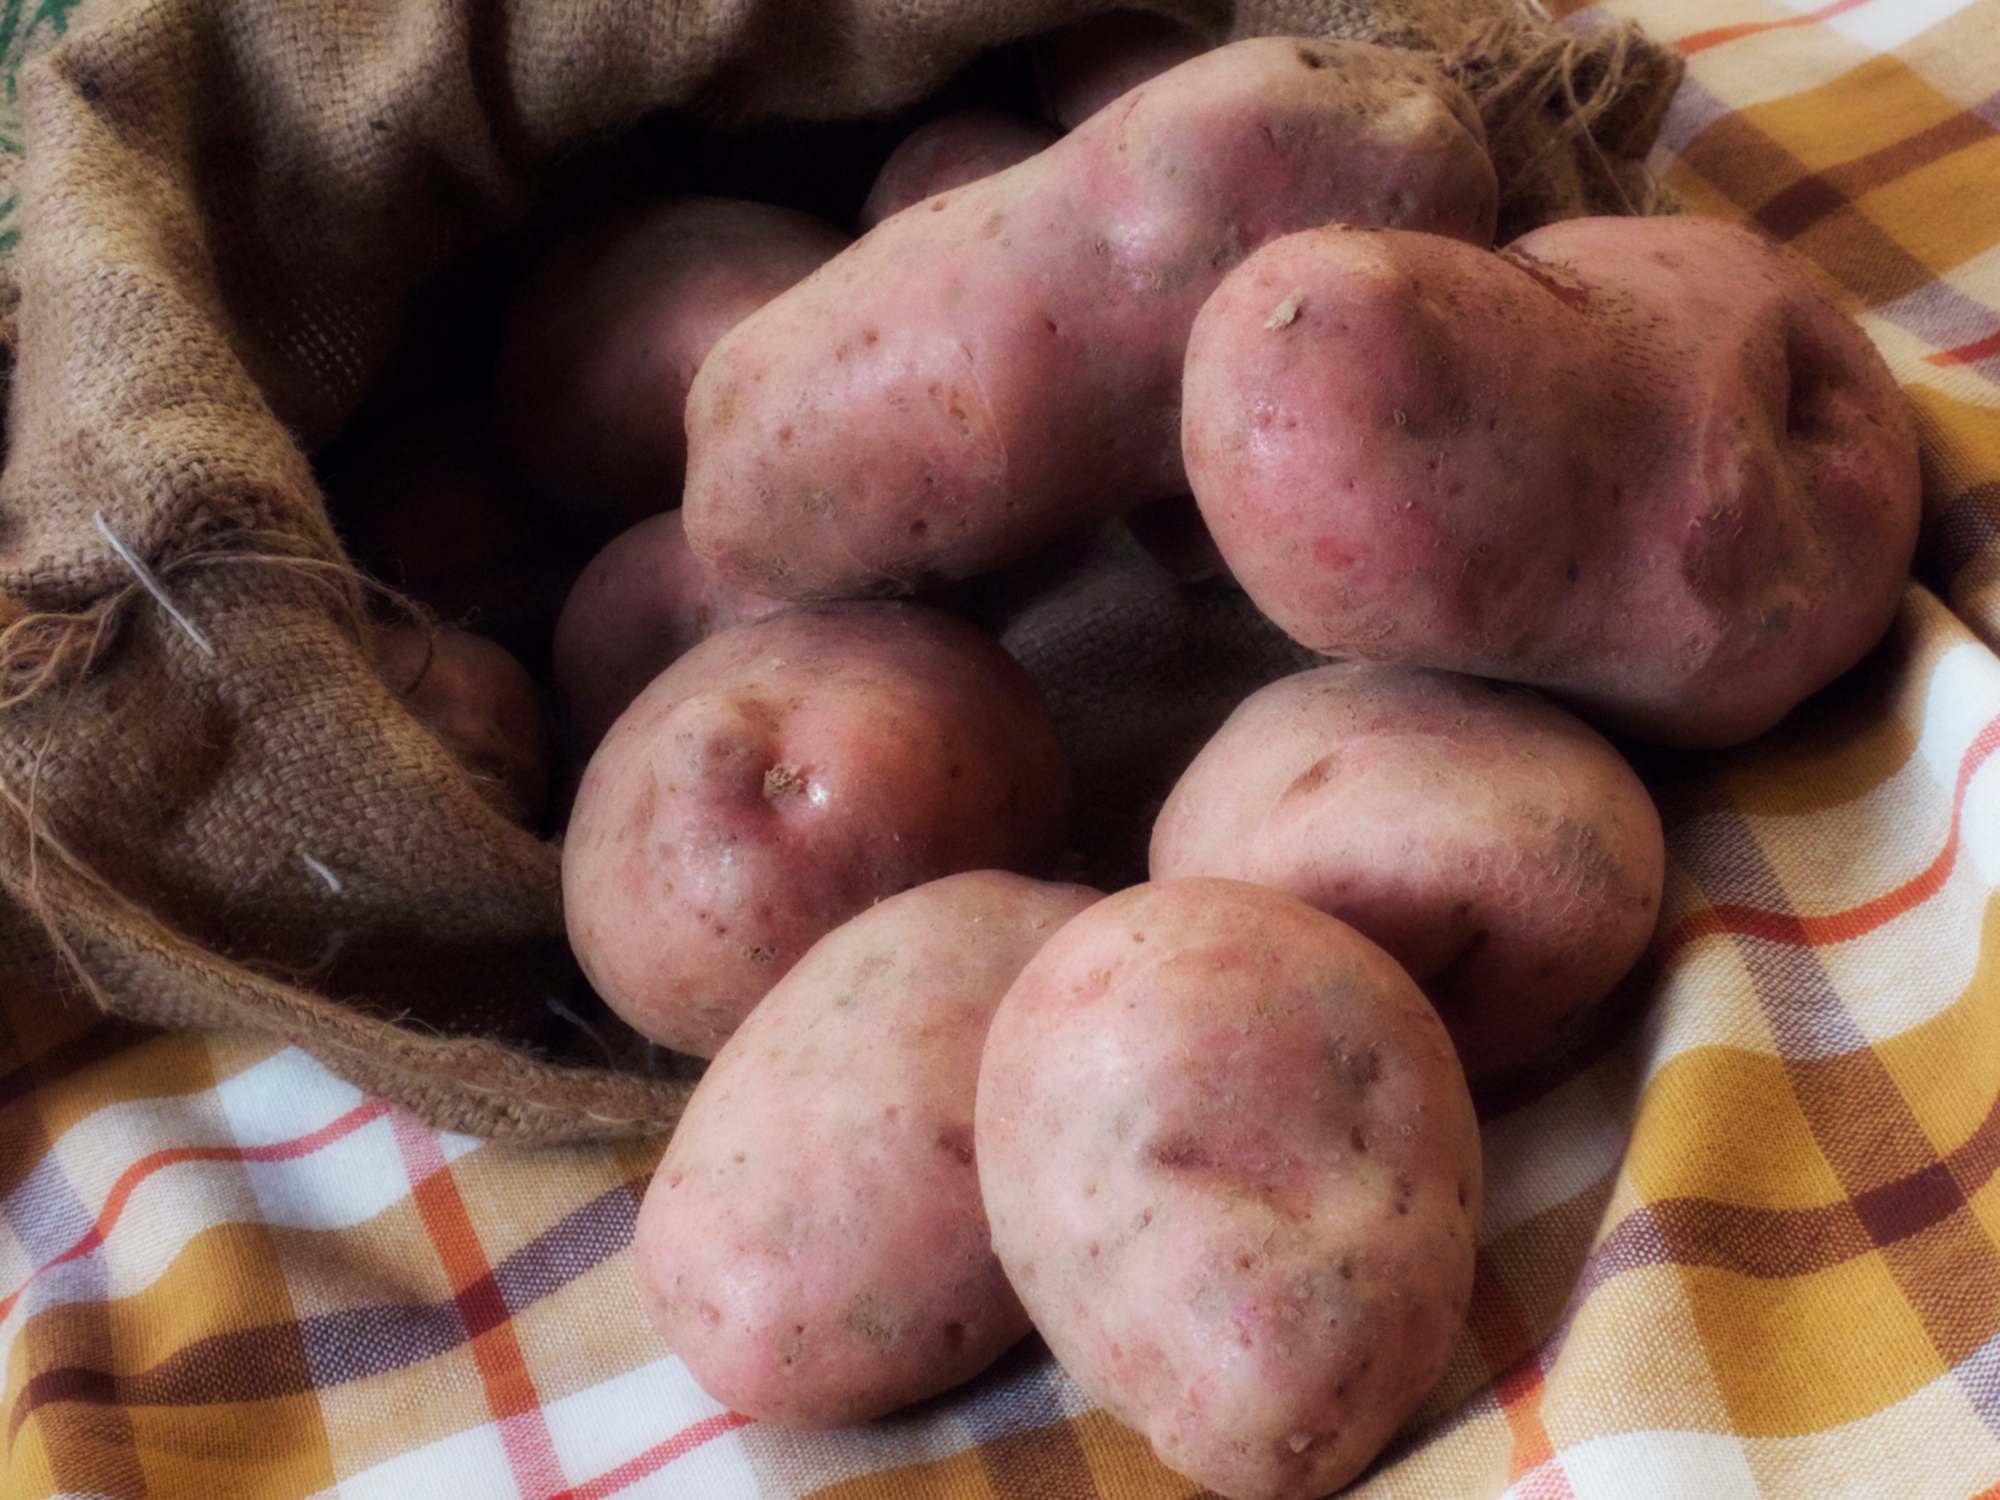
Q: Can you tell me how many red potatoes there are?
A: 11